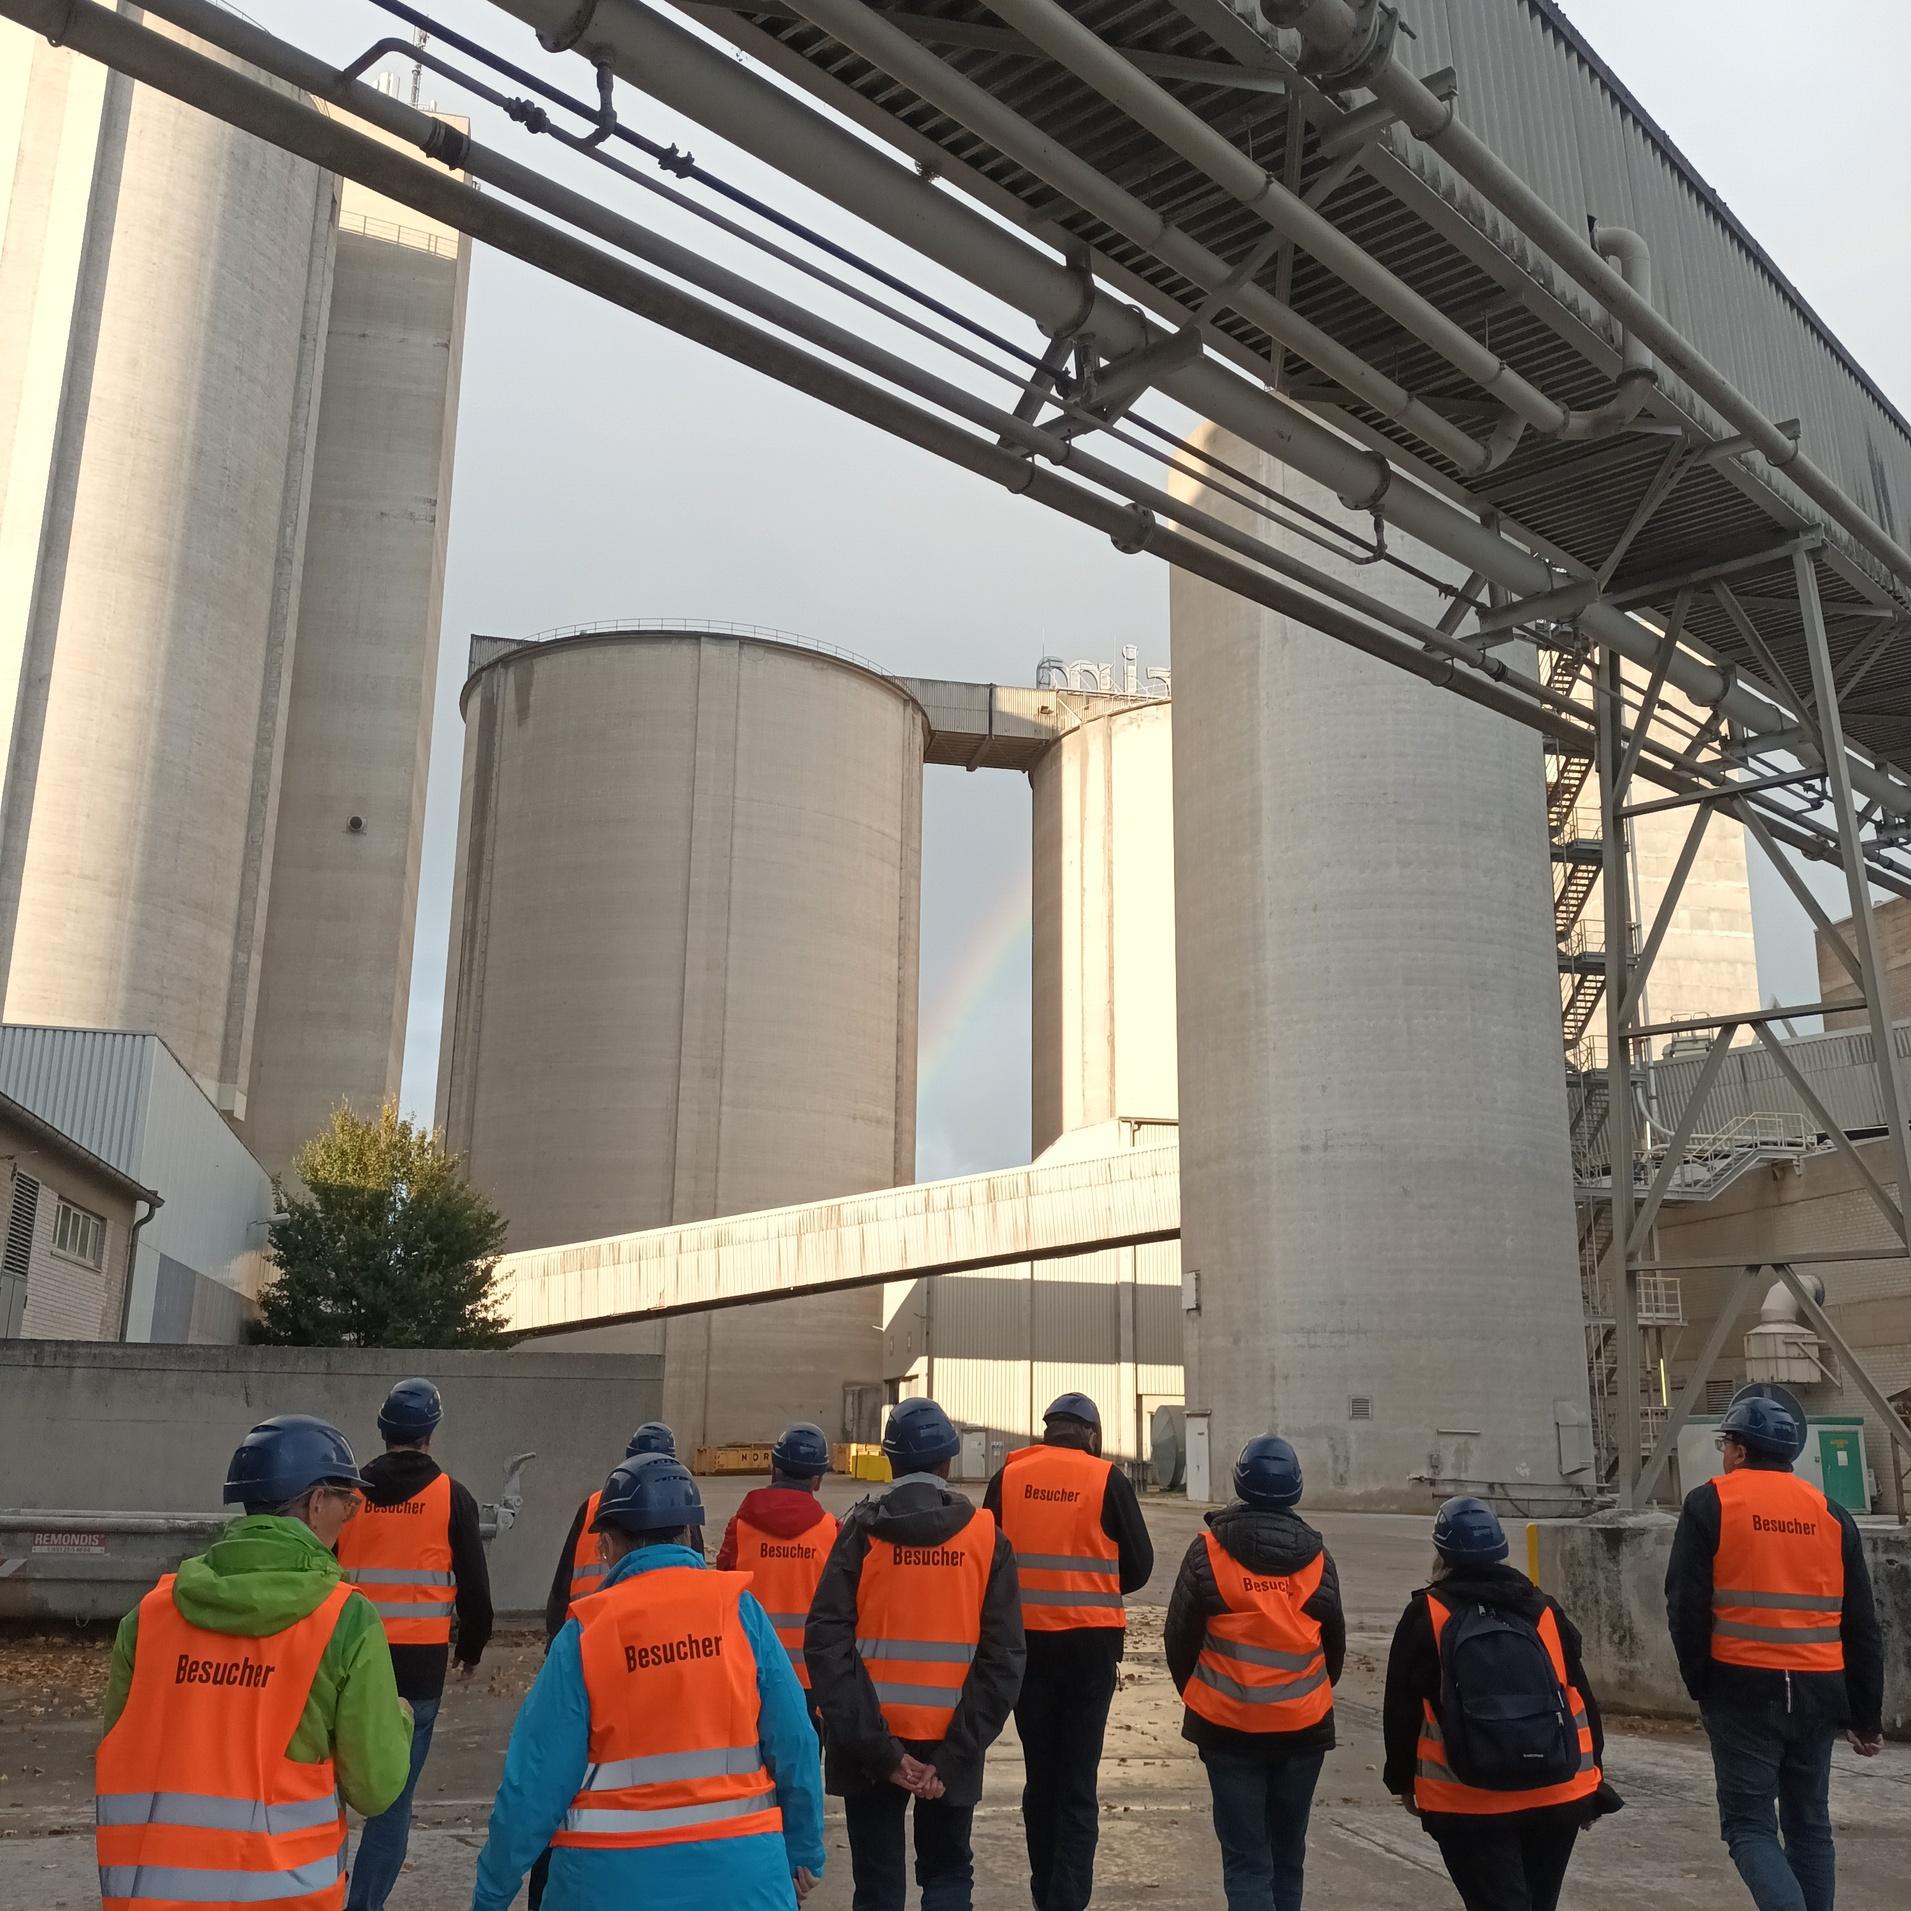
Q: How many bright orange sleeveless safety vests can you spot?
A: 10